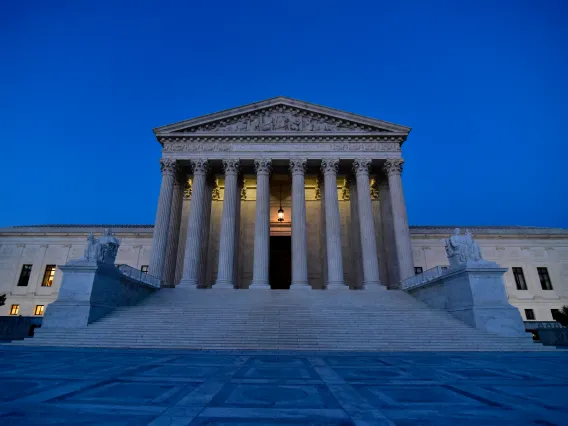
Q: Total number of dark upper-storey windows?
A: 3